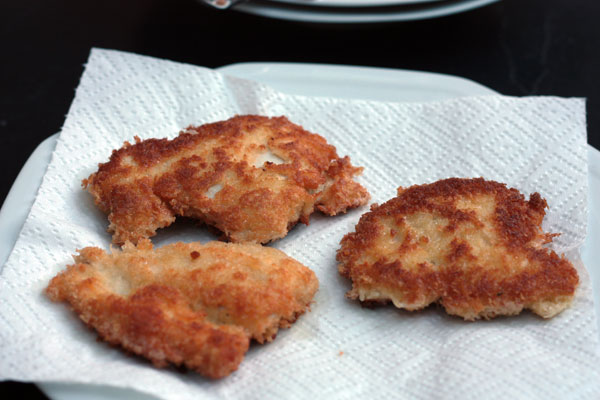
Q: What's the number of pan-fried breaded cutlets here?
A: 3